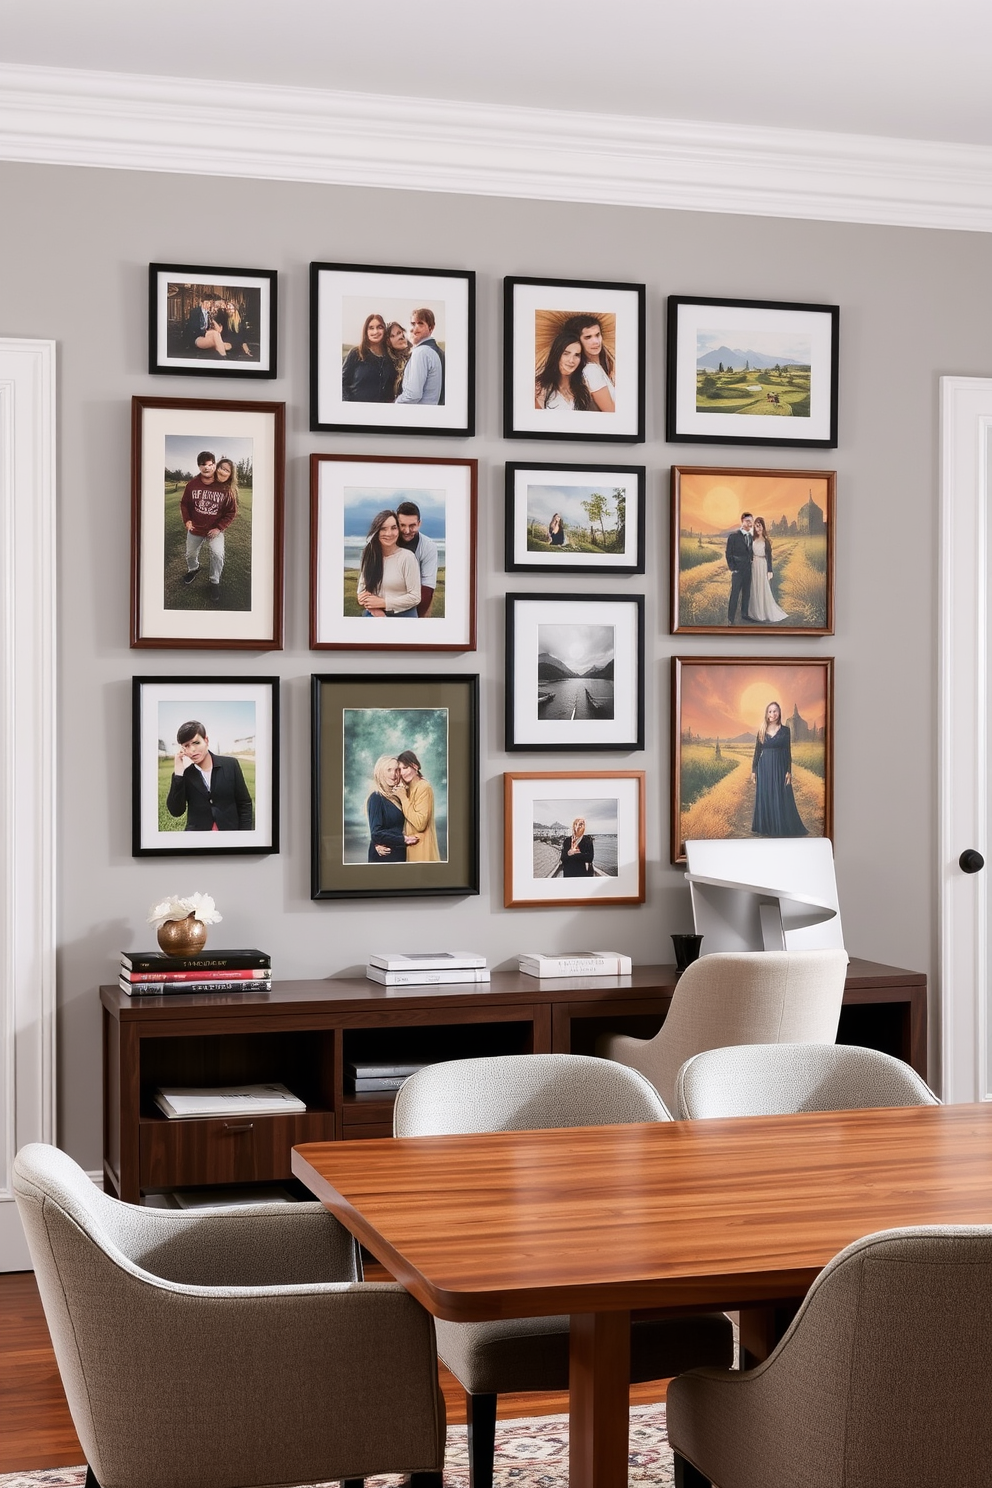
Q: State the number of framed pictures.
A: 13